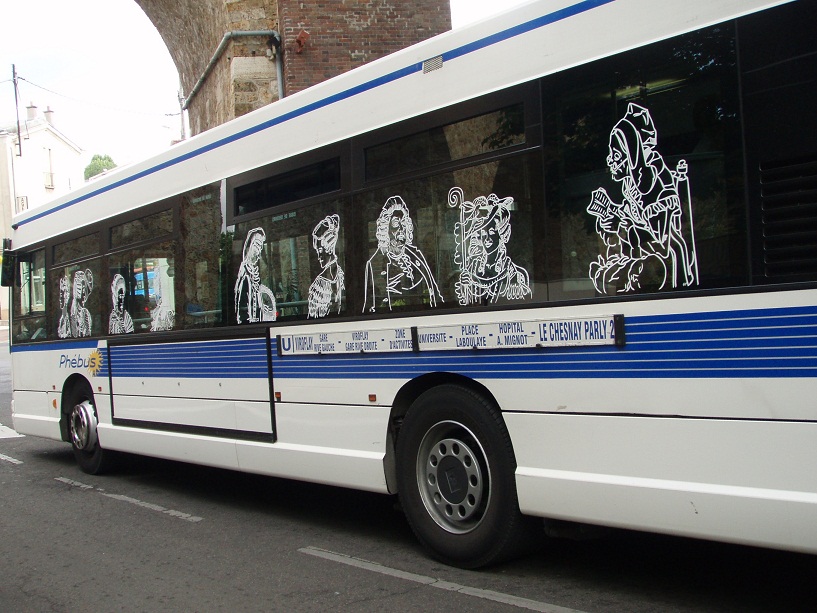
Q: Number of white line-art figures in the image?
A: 9